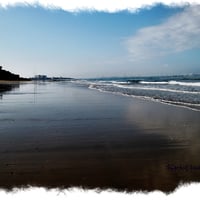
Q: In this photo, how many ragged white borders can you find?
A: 2